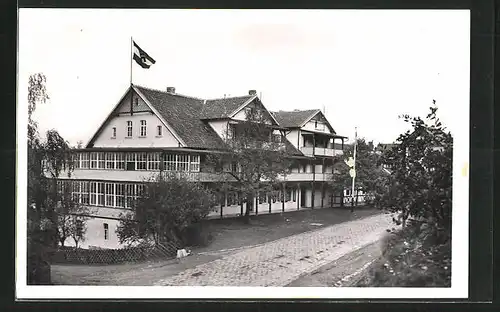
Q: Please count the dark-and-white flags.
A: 1